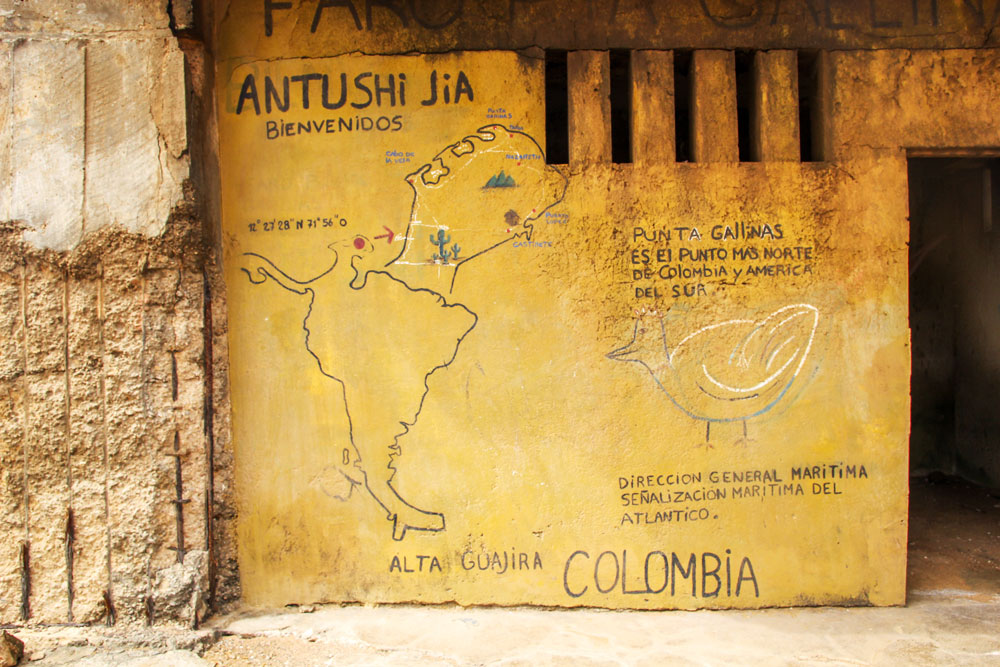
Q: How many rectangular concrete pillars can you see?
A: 4